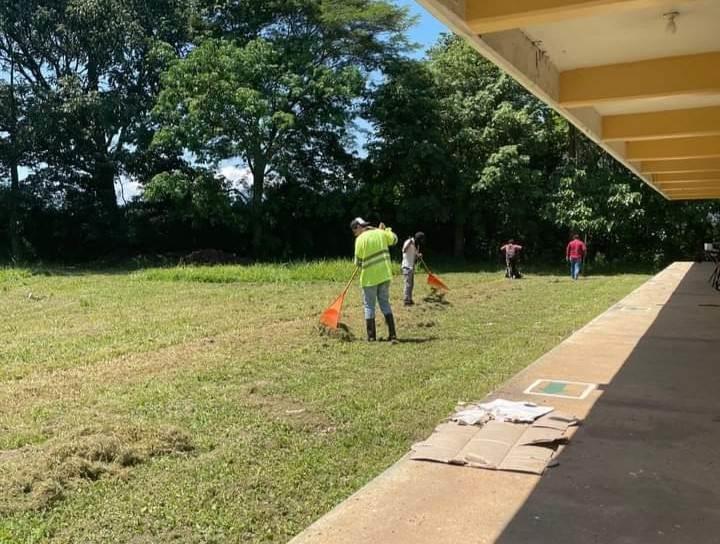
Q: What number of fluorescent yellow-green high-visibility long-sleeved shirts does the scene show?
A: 1